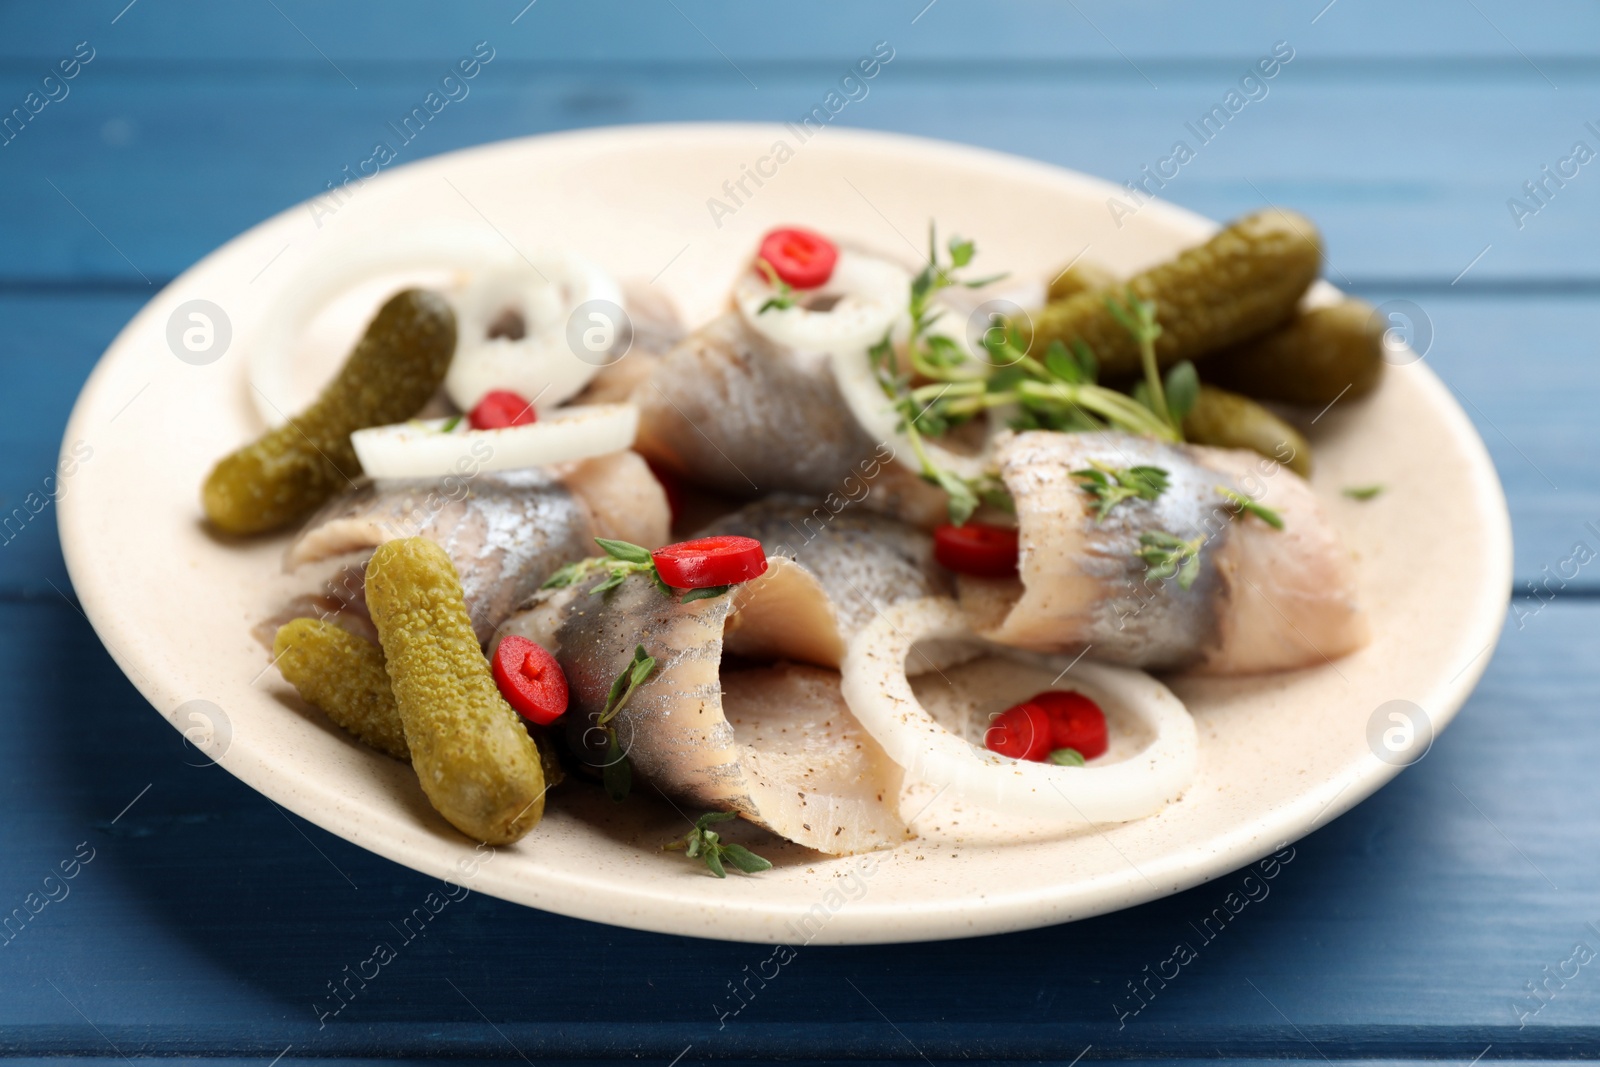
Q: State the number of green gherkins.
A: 7